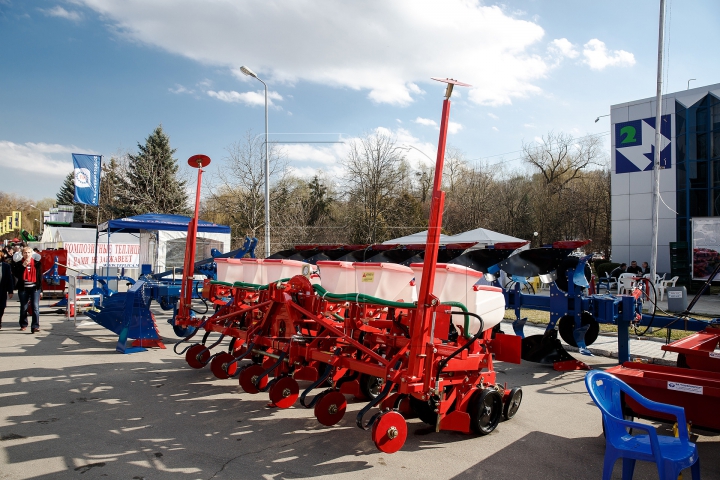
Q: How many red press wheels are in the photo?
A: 6